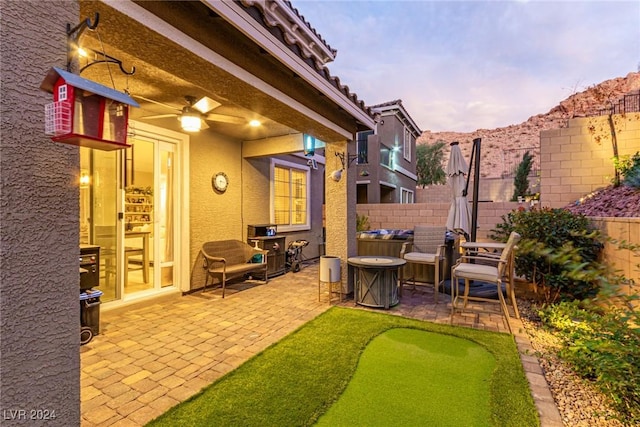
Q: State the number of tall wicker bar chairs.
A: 2